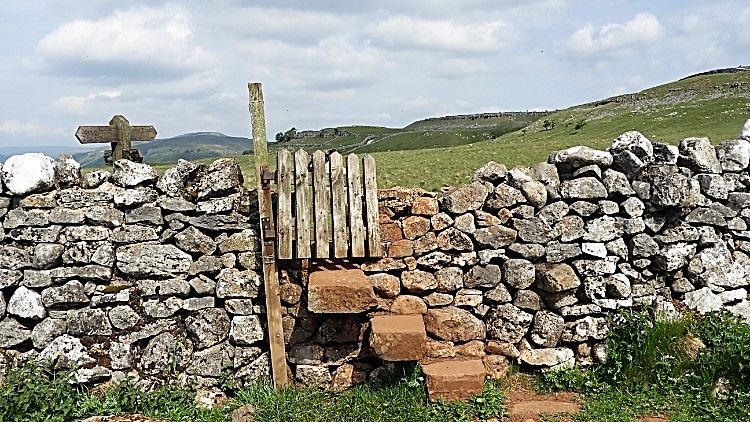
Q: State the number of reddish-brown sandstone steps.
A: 3